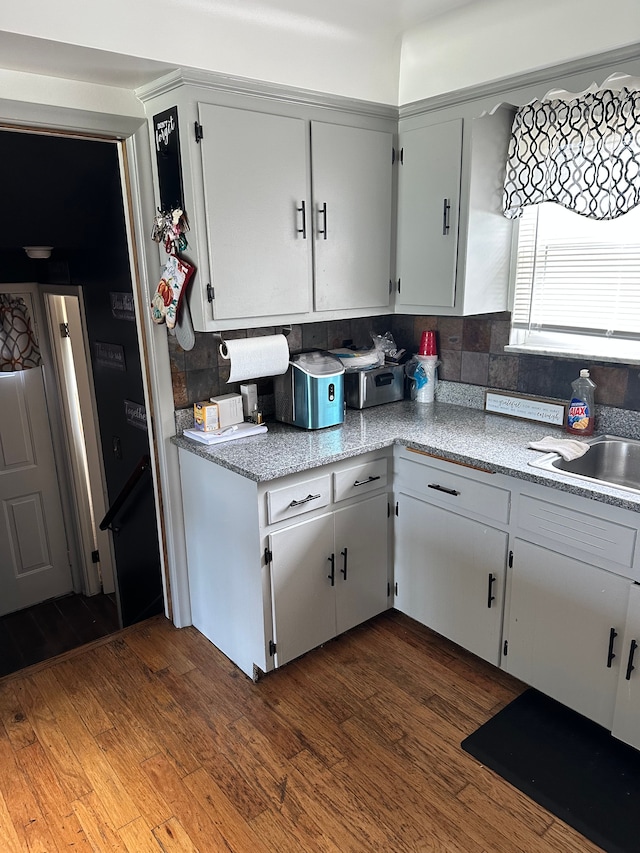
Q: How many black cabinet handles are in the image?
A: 11